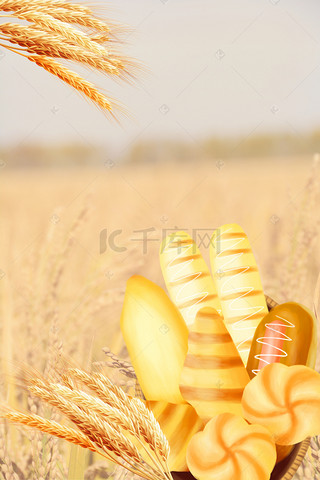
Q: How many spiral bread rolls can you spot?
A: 2